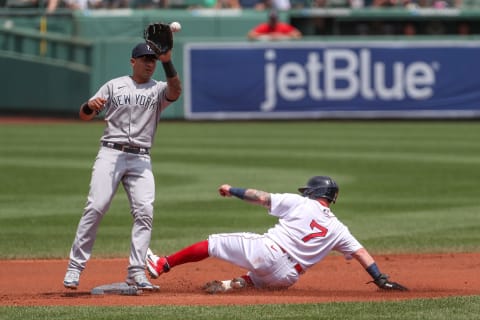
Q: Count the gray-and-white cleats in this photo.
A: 2